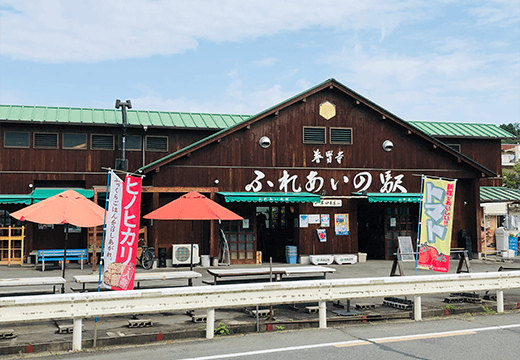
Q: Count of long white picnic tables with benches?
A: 3